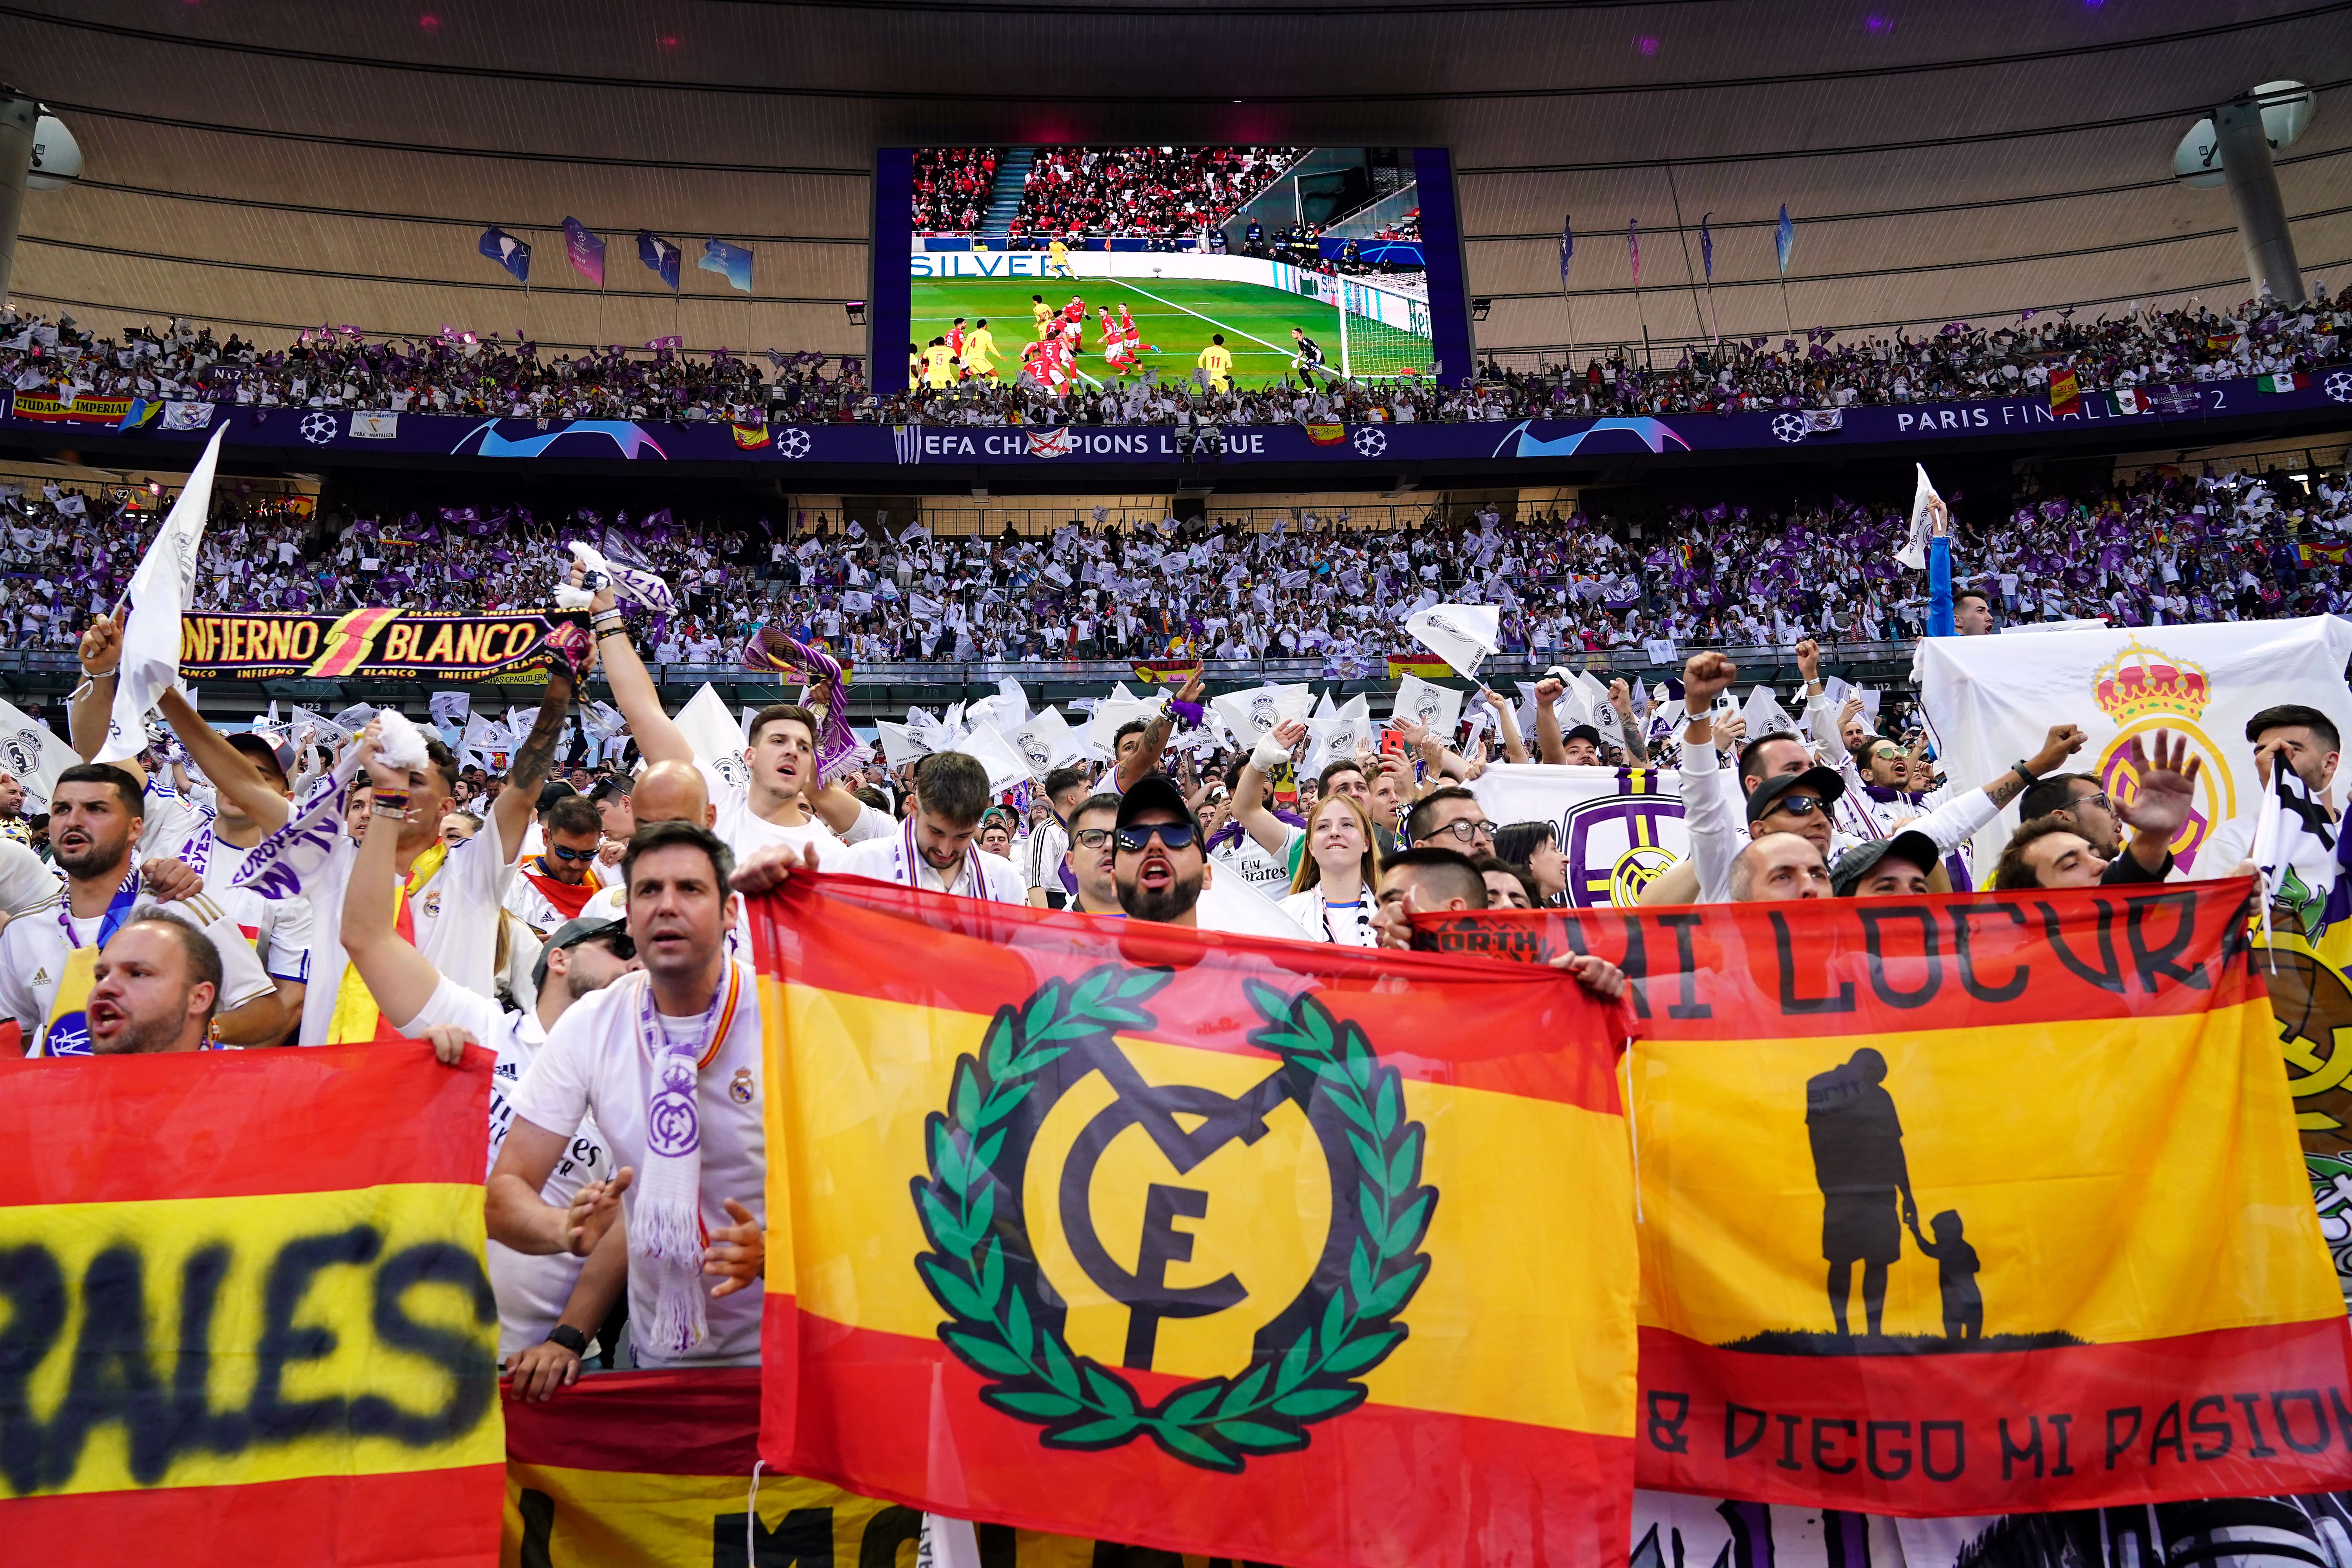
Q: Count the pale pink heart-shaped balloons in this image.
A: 0